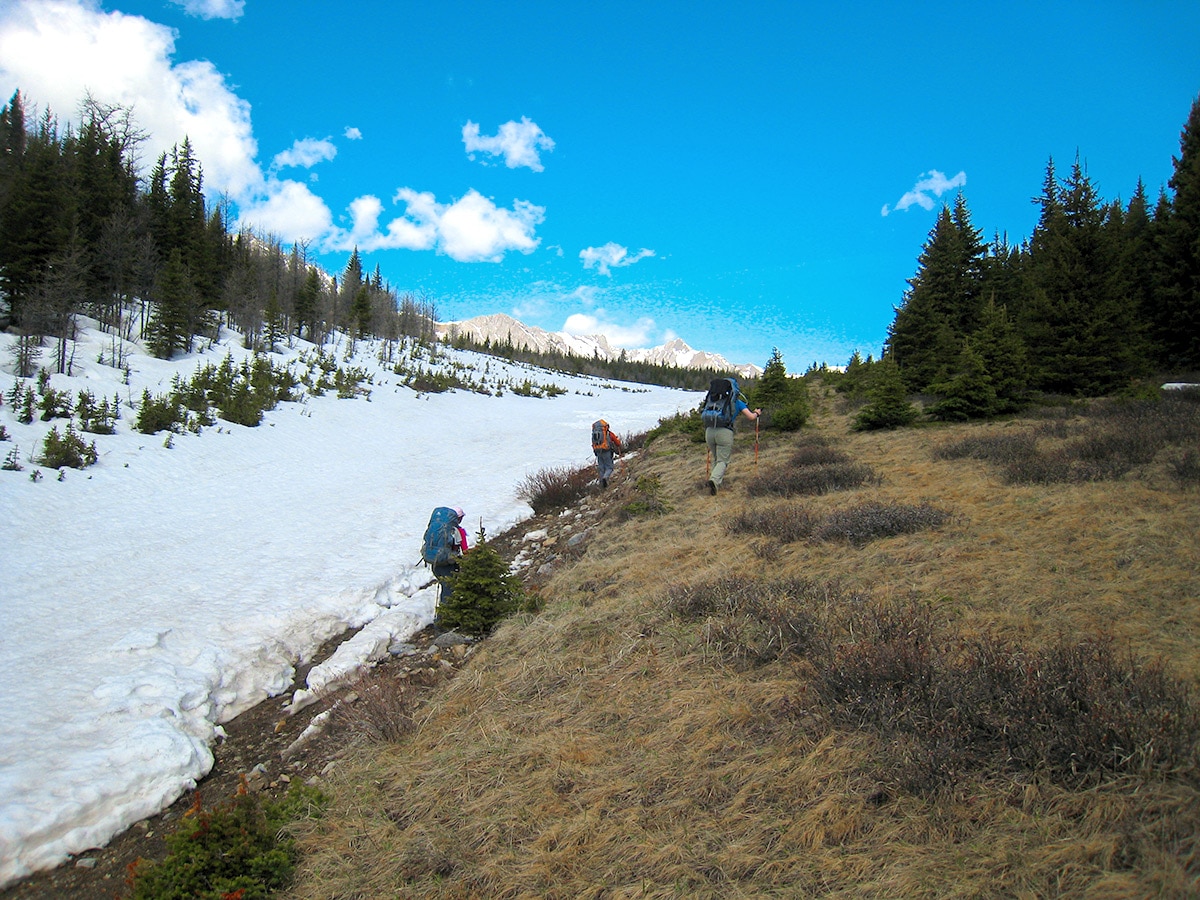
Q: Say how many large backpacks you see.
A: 3